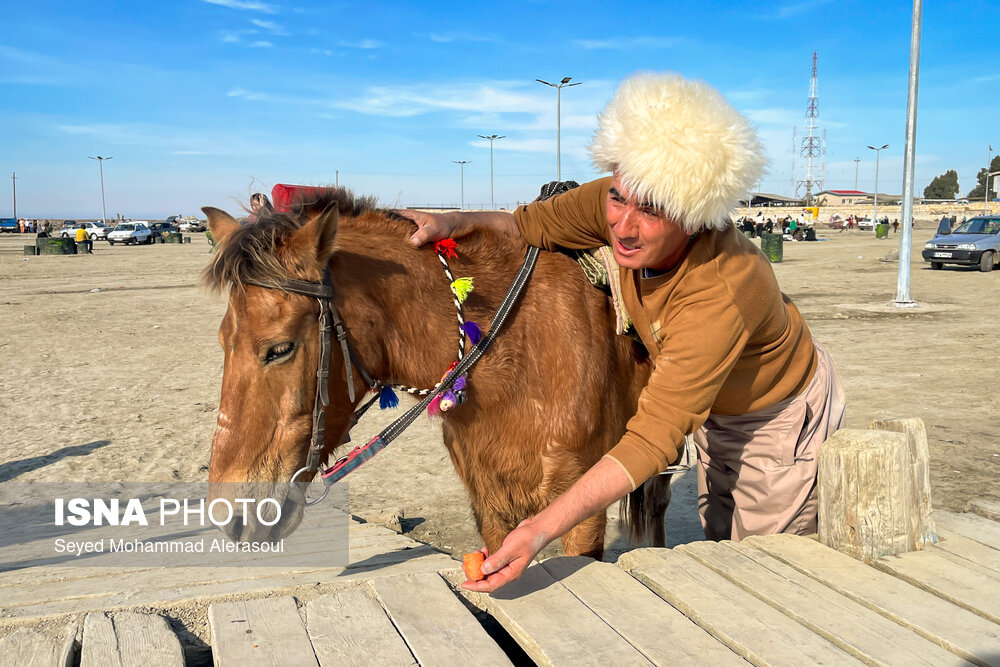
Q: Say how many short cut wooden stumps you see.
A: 2